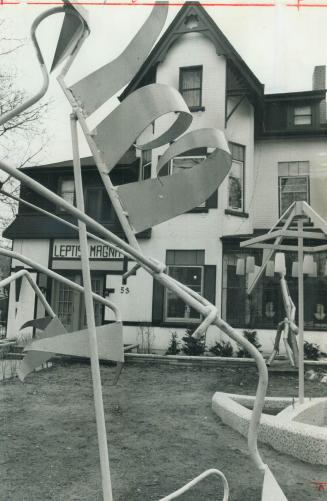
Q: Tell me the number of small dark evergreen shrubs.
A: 5